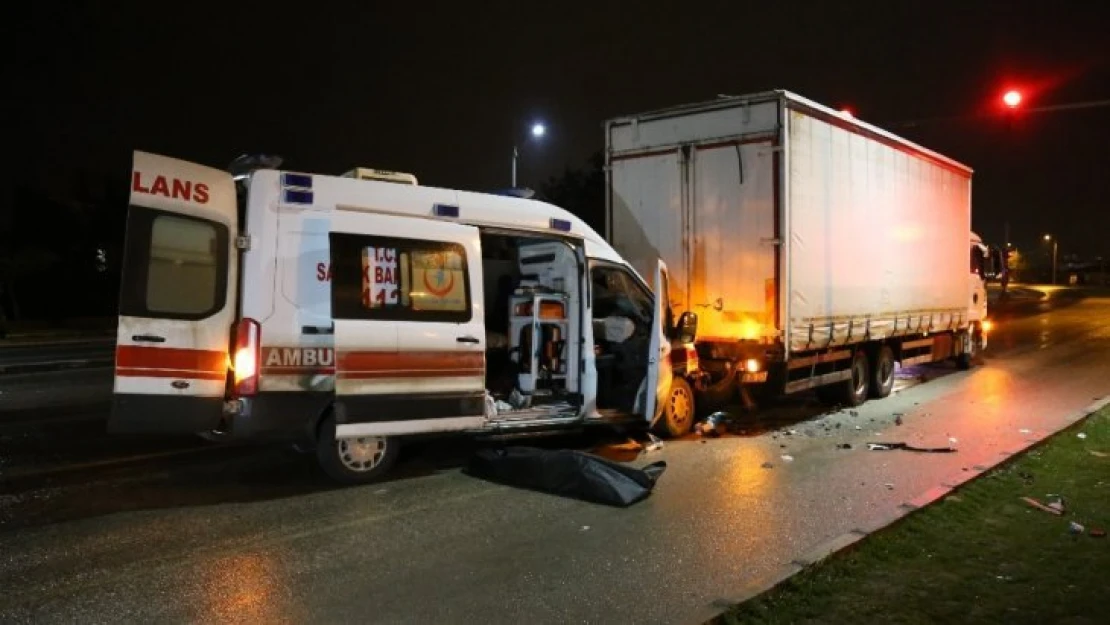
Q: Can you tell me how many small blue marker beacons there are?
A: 4